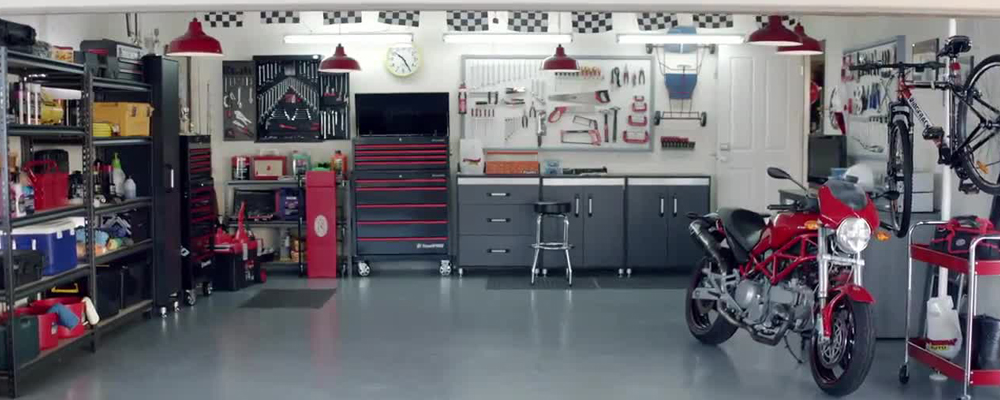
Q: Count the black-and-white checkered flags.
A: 10